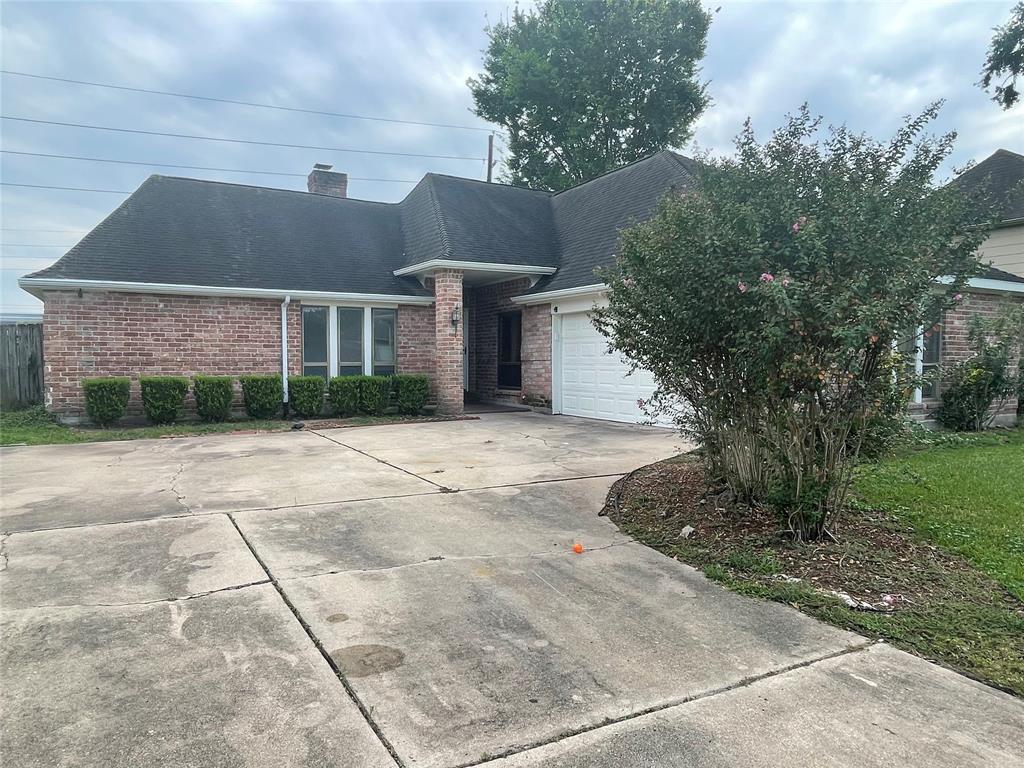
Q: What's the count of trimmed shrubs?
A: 8